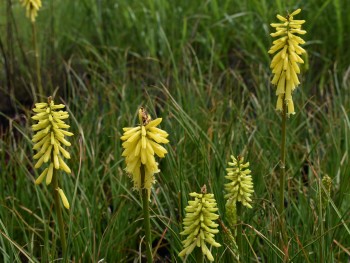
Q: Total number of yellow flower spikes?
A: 6